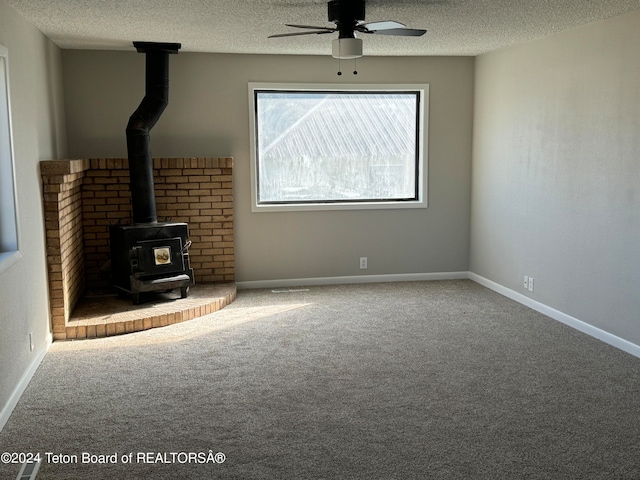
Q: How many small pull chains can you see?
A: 2